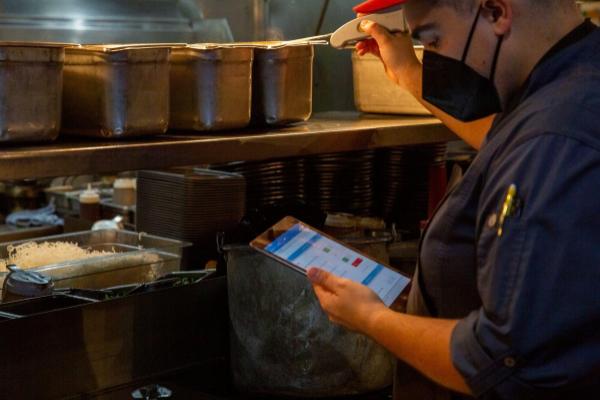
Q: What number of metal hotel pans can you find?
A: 5